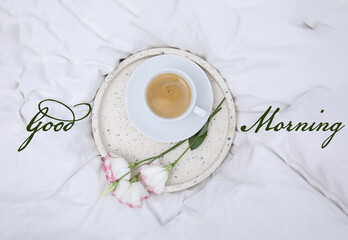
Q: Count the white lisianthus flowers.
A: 3